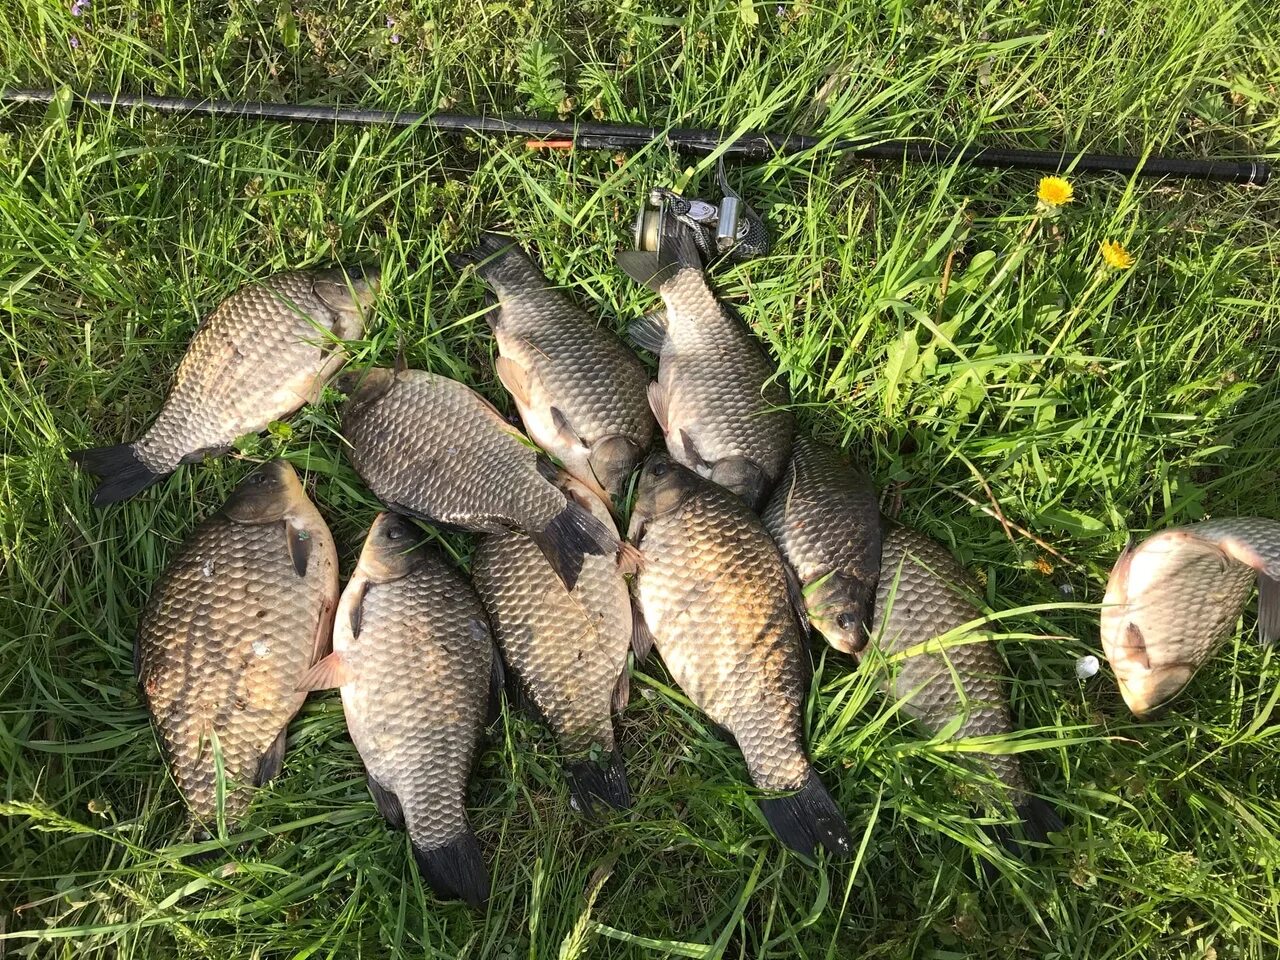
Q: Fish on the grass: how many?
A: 11